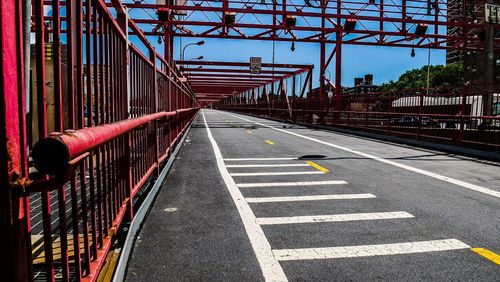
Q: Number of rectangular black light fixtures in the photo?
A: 5